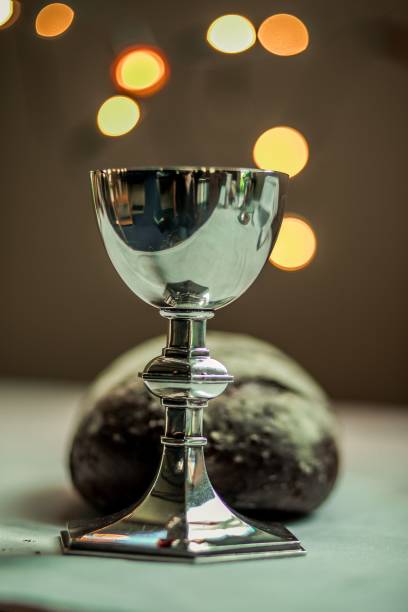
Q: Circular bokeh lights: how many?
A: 8